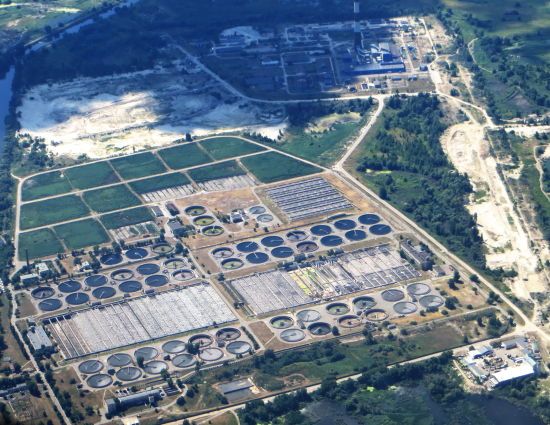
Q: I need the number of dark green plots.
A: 13